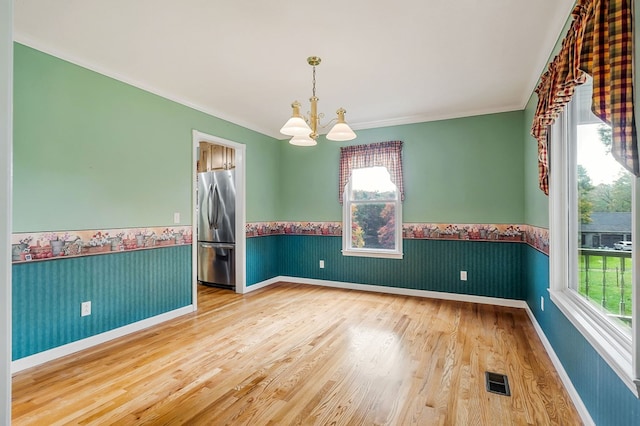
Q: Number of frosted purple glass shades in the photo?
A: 0